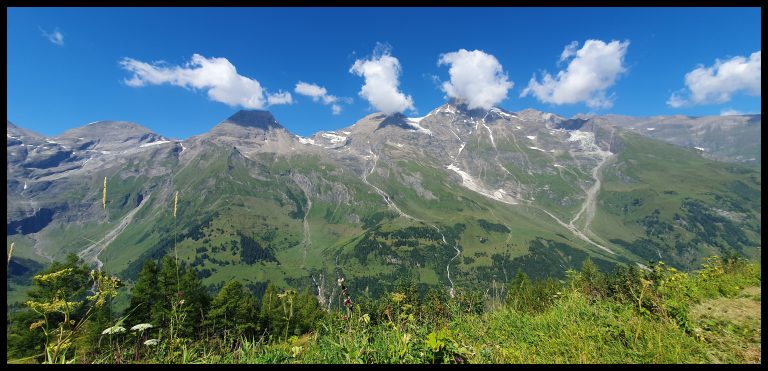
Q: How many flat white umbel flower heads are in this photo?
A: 3